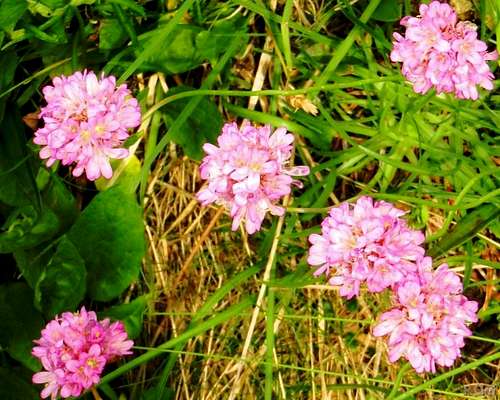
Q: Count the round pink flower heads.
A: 6